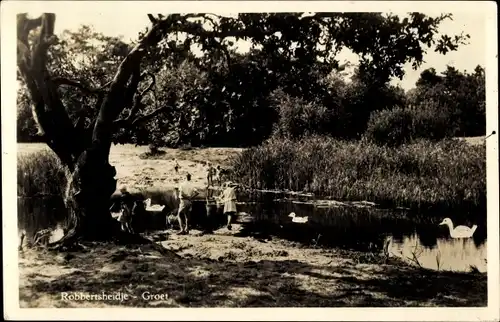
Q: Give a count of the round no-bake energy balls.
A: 0